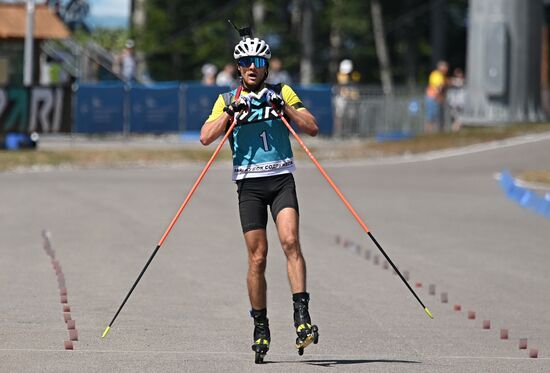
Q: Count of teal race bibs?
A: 1